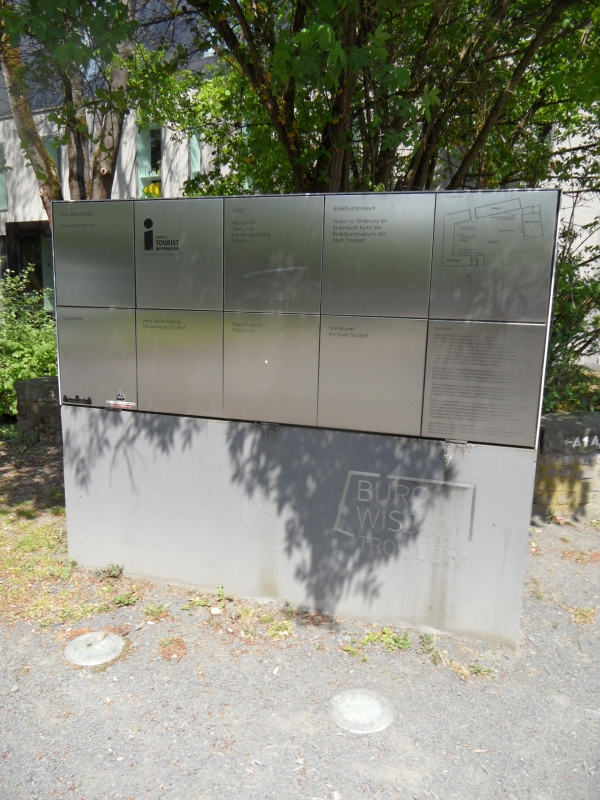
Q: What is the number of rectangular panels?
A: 10